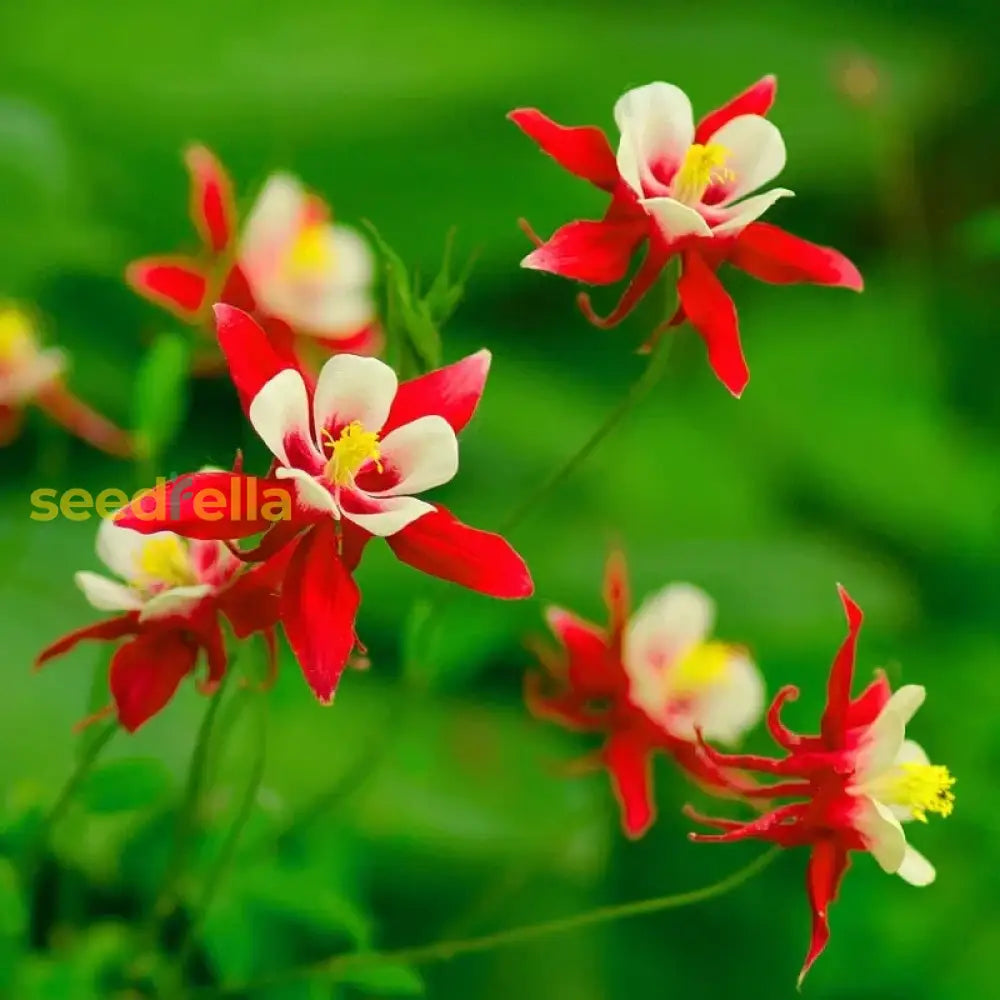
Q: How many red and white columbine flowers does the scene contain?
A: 7